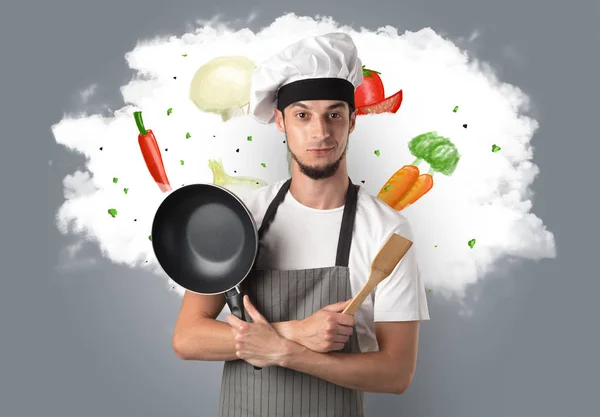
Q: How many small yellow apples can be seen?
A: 0